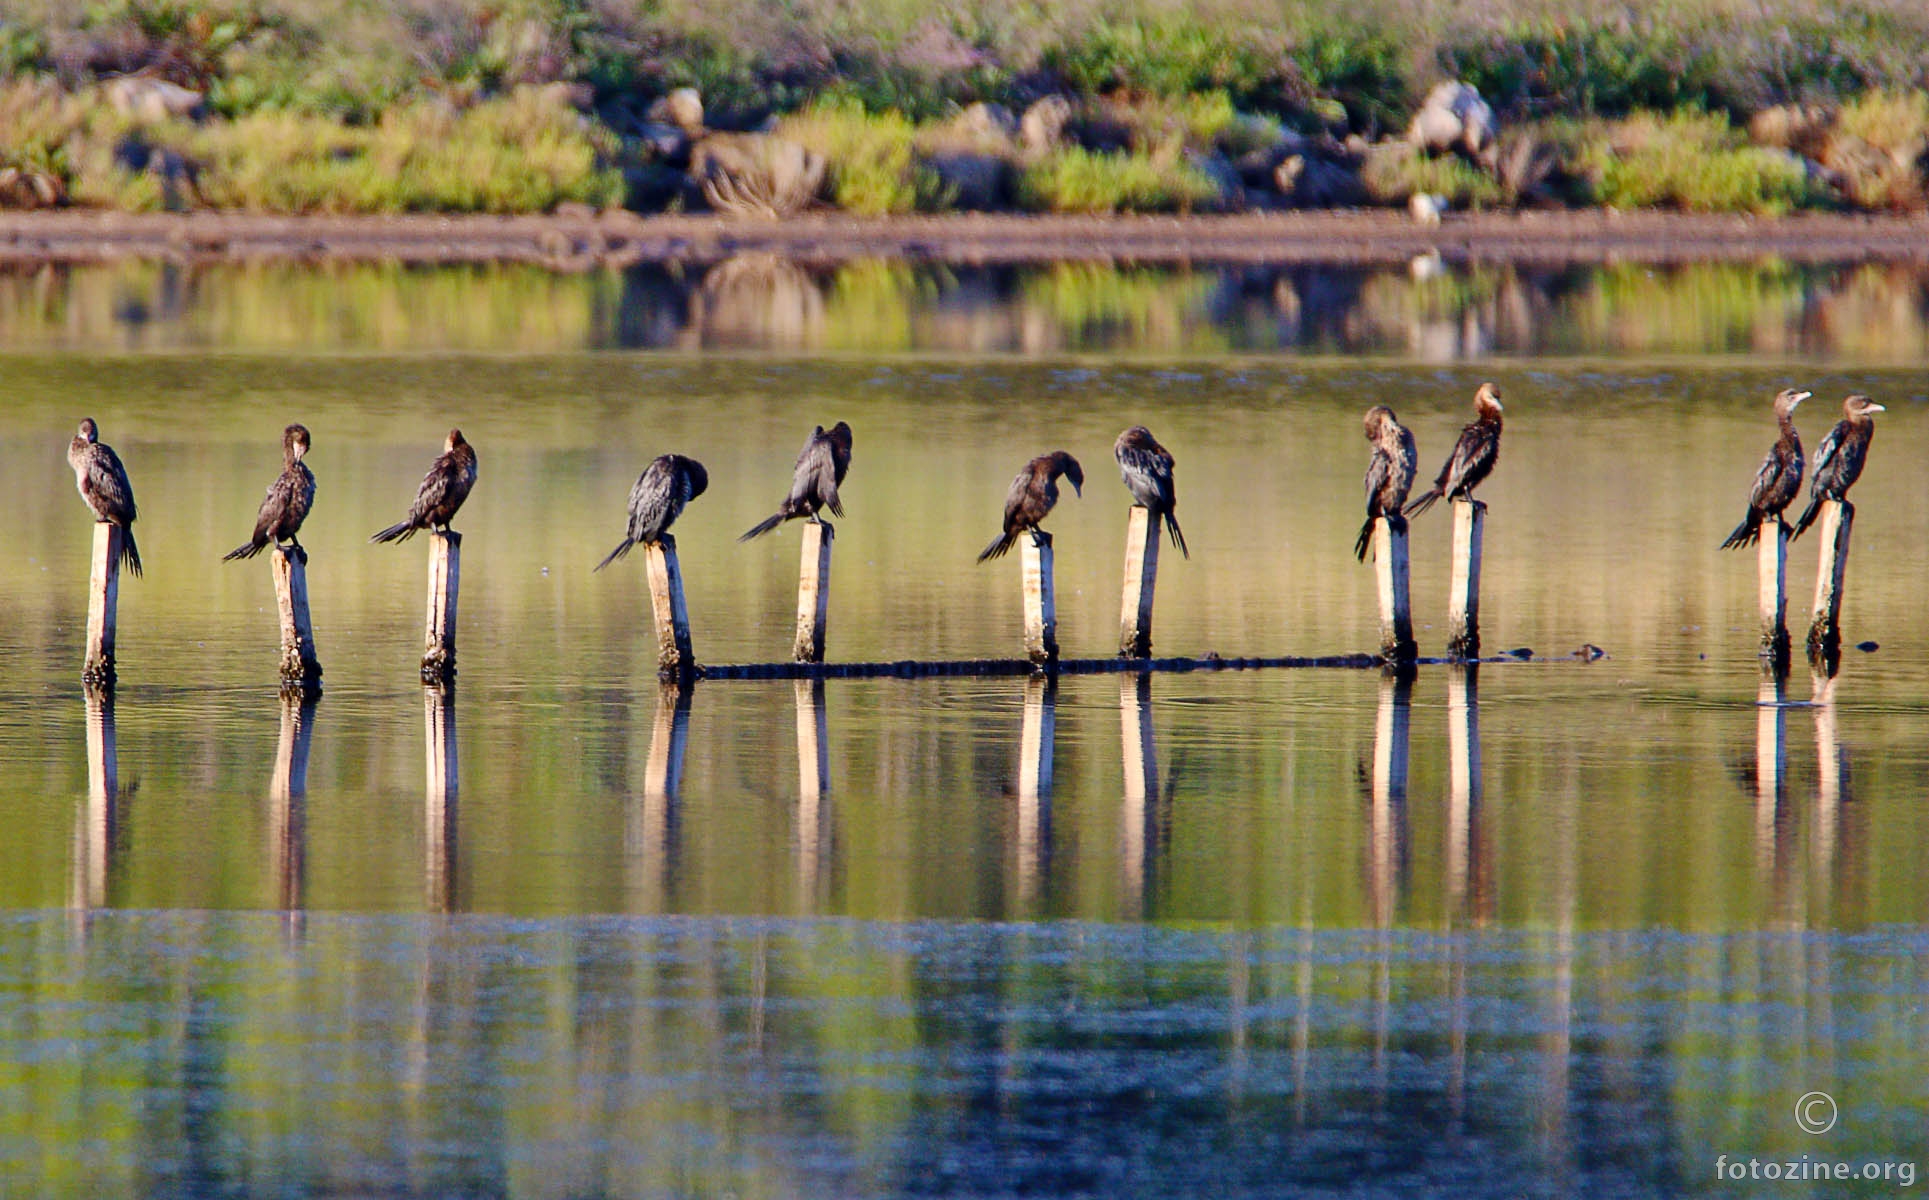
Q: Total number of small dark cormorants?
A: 11